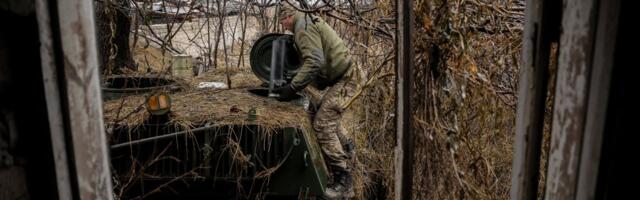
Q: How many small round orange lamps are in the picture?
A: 1